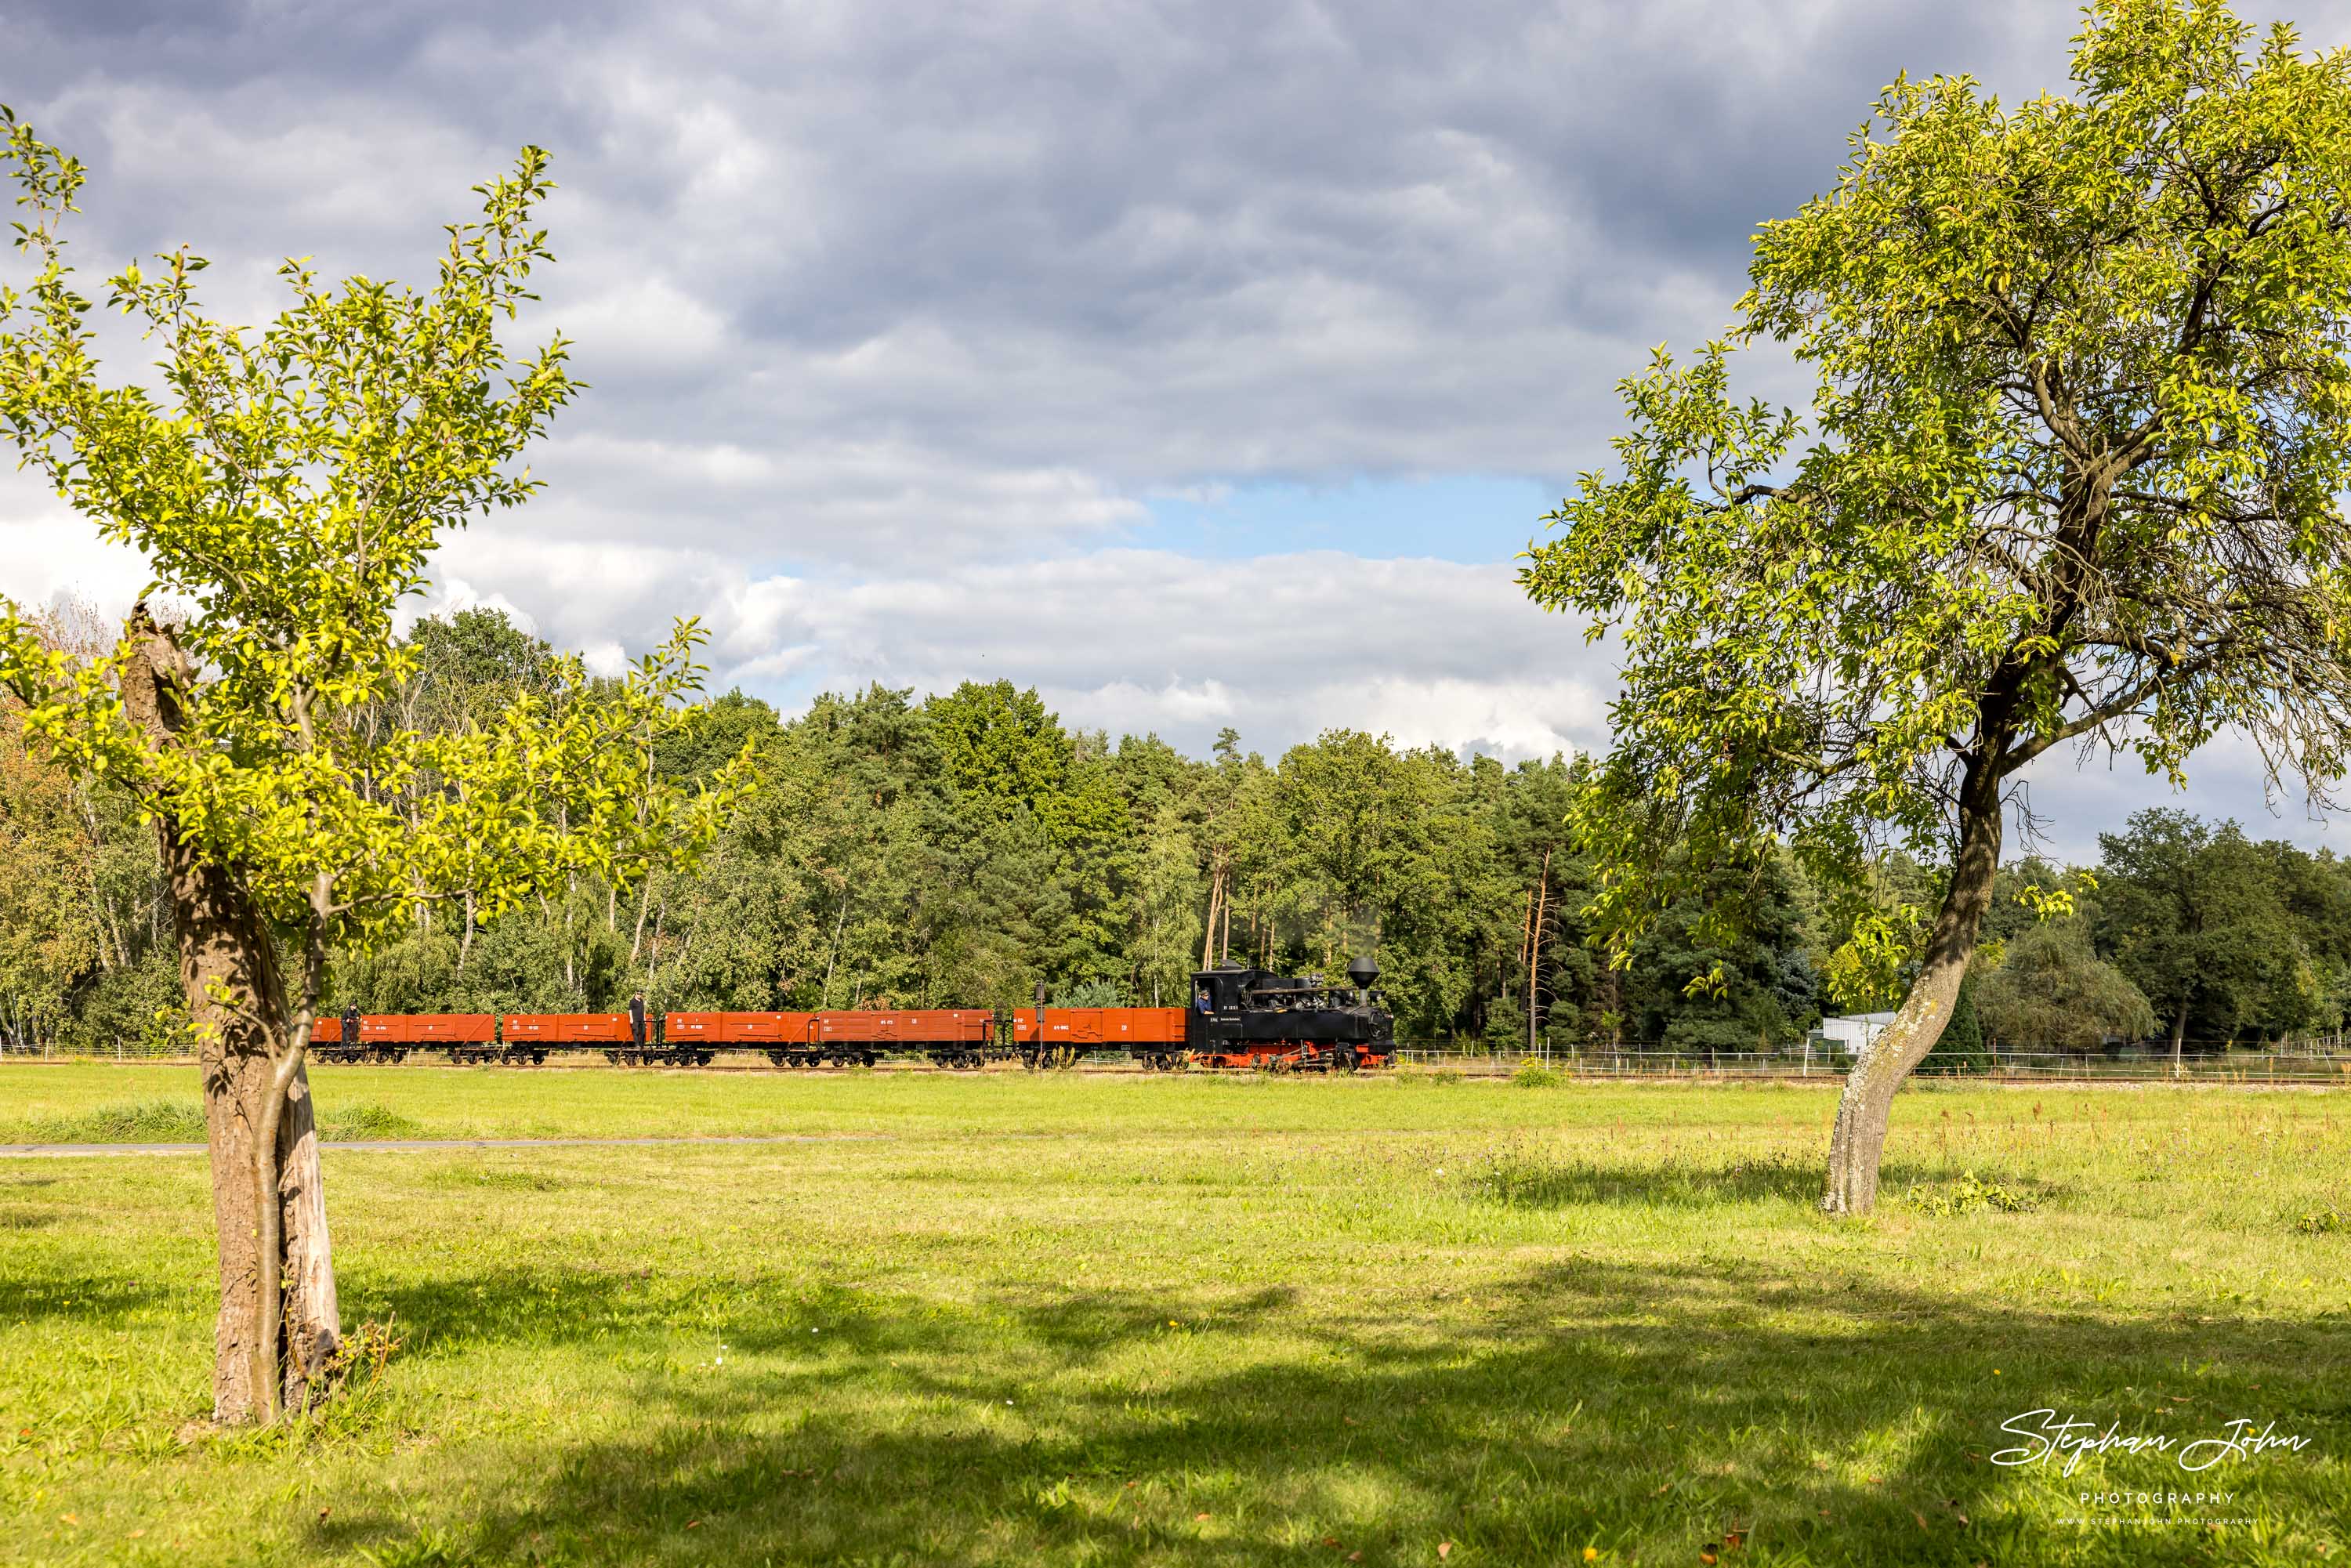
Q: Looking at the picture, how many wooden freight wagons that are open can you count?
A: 6